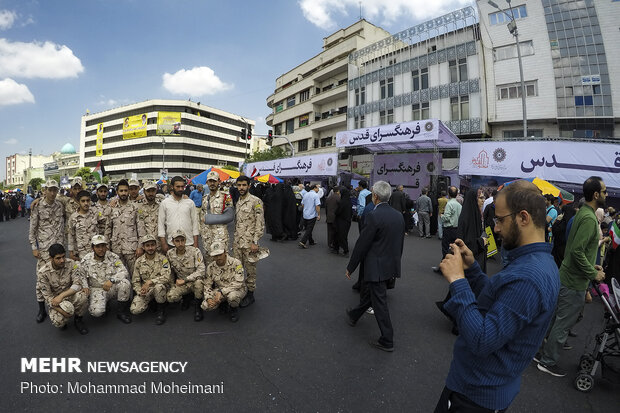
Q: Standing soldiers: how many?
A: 9